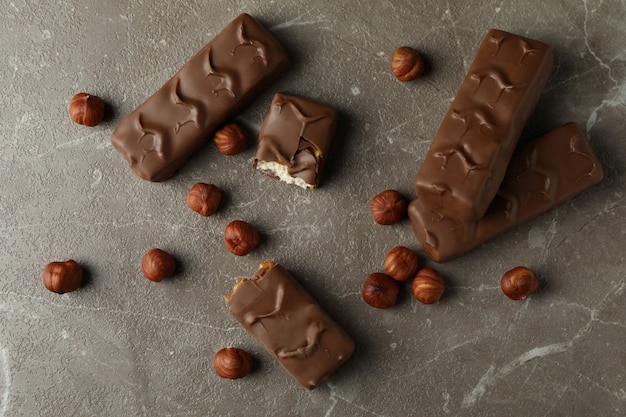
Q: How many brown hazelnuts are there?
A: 13